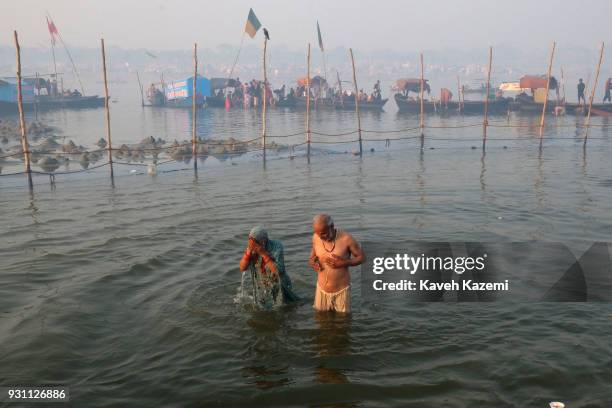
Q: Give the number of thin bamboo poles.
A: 10